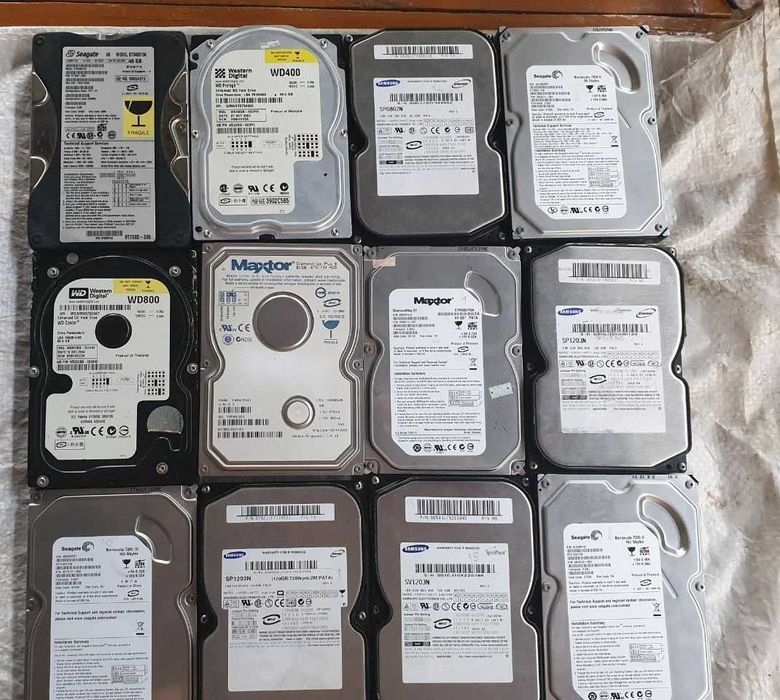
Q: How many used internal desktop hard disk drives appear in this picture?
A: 12